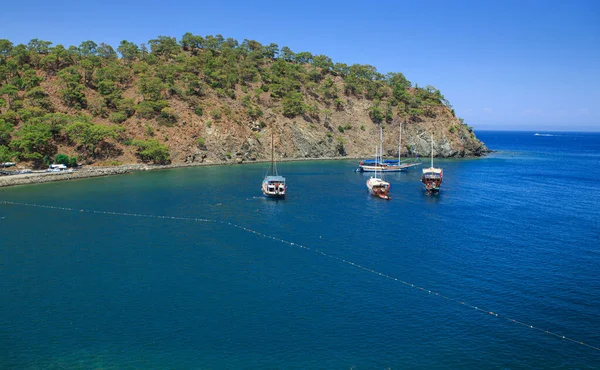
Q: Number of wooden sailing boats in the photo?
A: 4